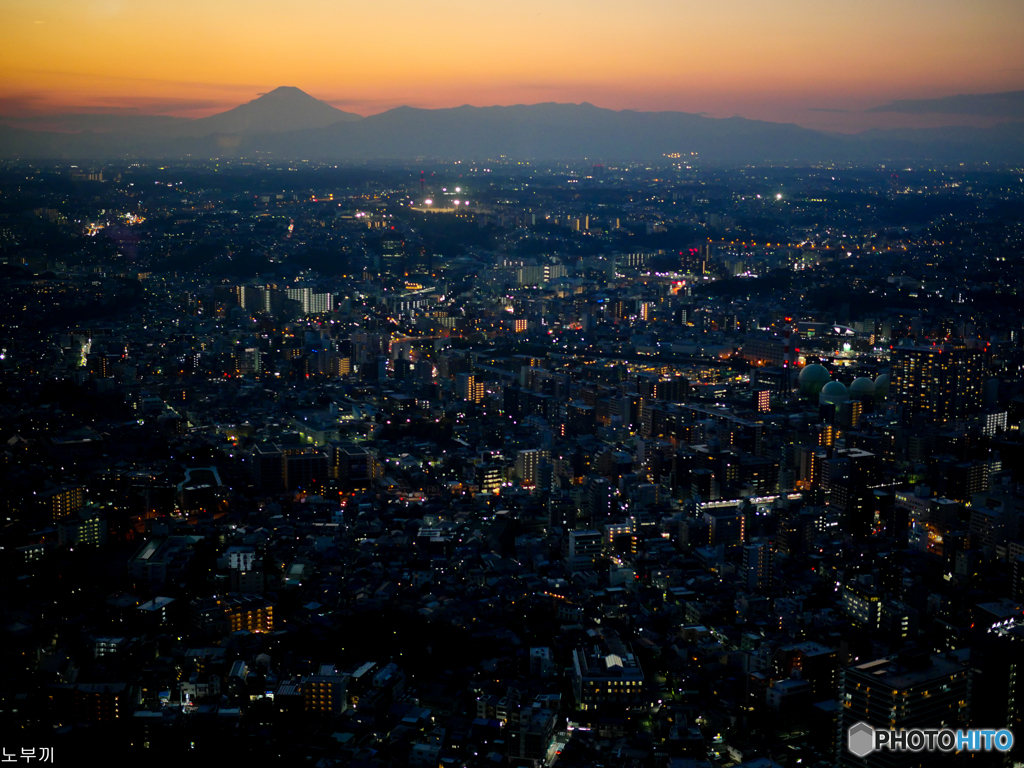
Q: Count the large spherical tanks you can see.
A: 4